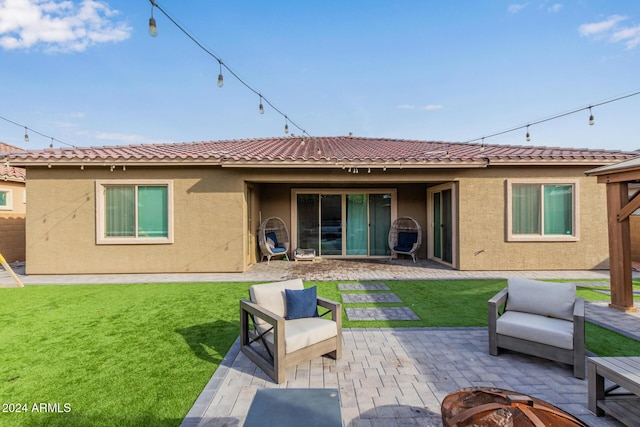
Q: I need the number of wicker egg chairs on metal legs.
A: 2